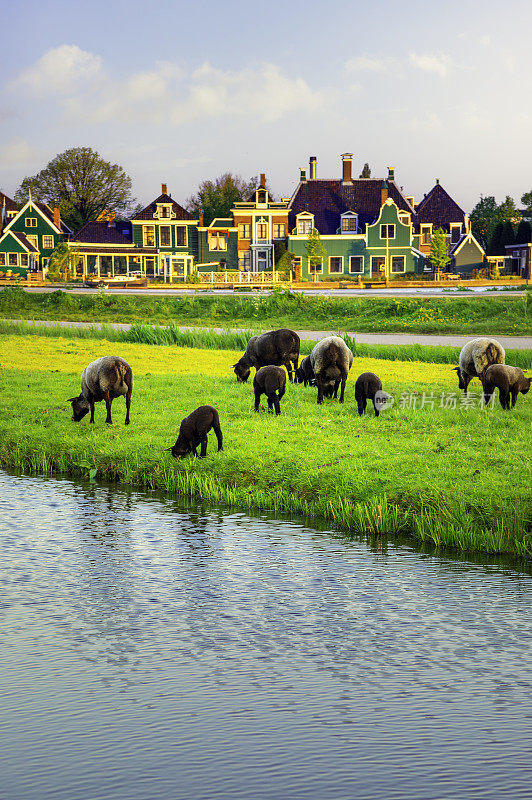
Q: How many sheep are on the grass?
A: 9